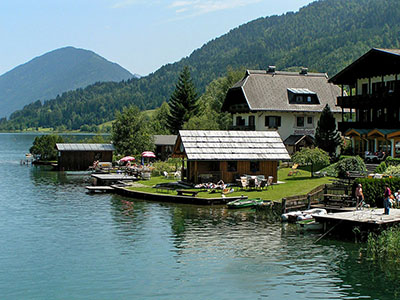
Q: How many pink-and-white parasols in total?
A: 2